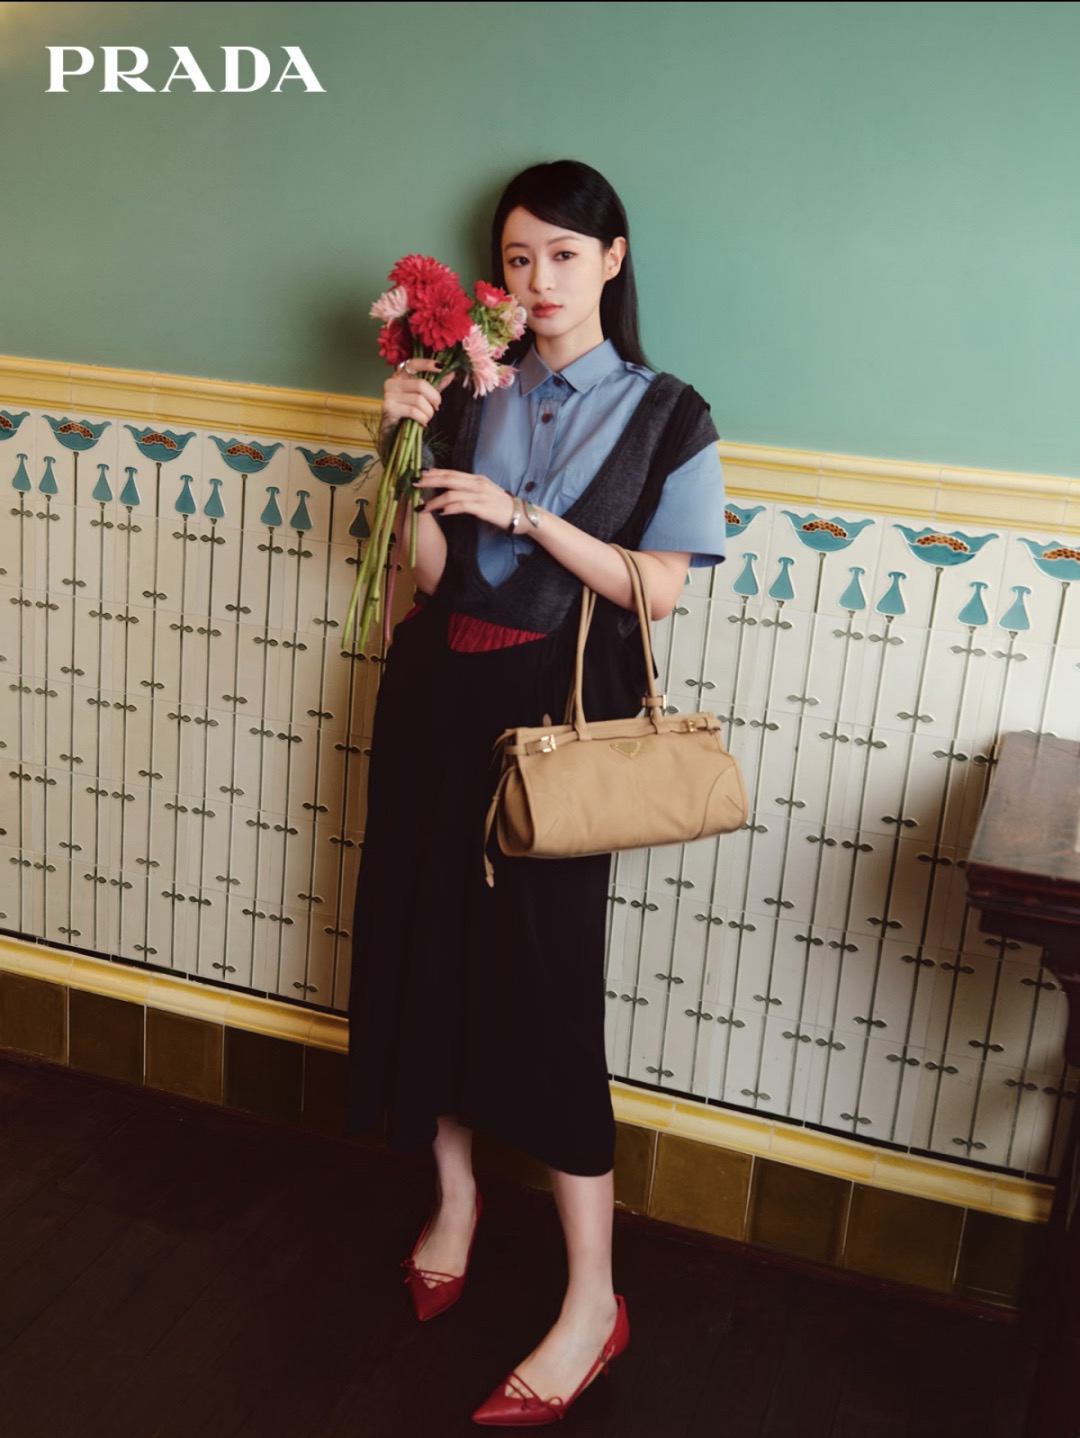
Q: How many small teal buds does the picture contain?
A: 15